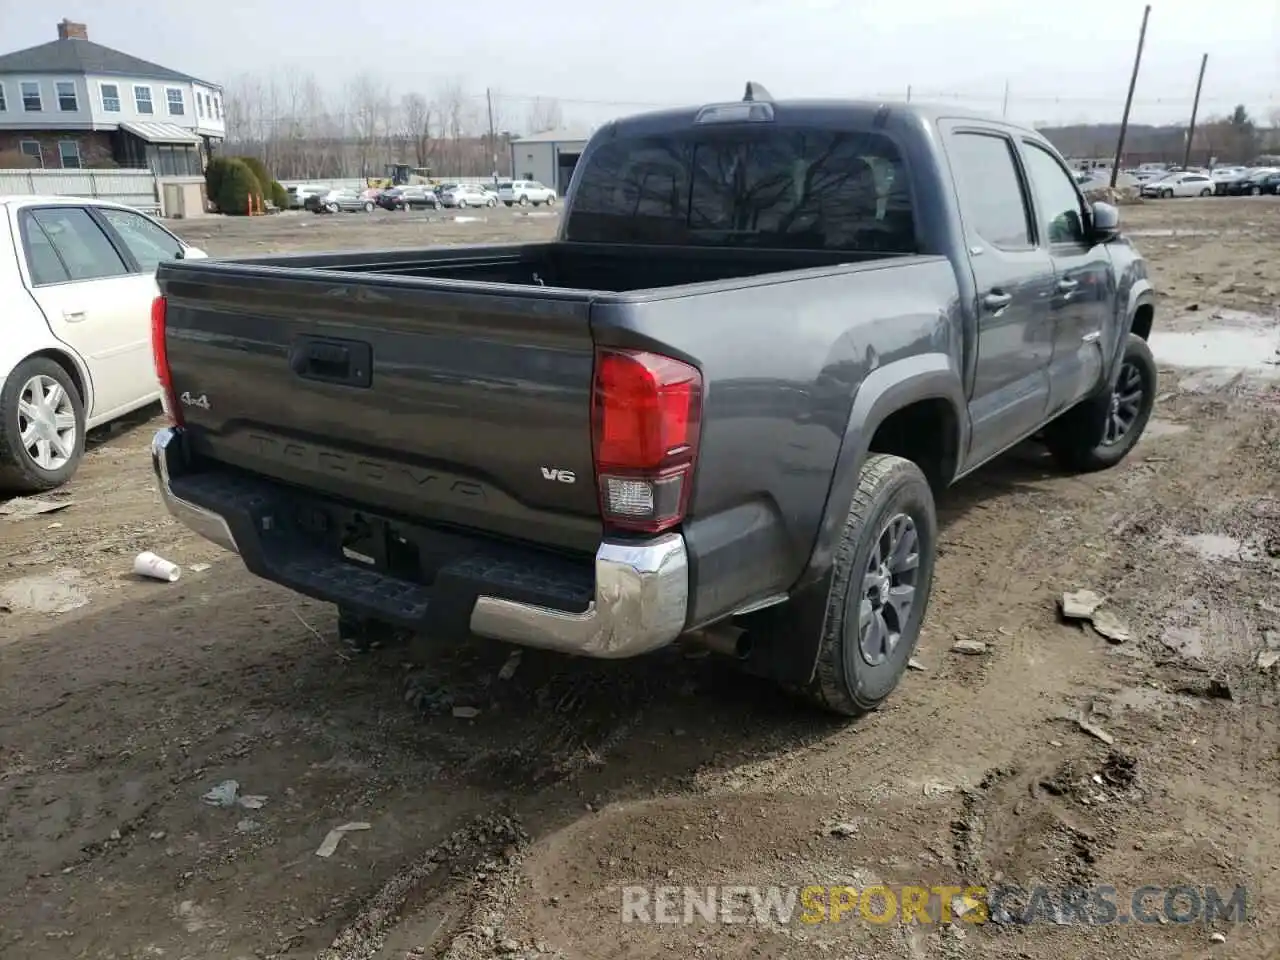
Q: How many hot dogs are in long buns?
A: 0